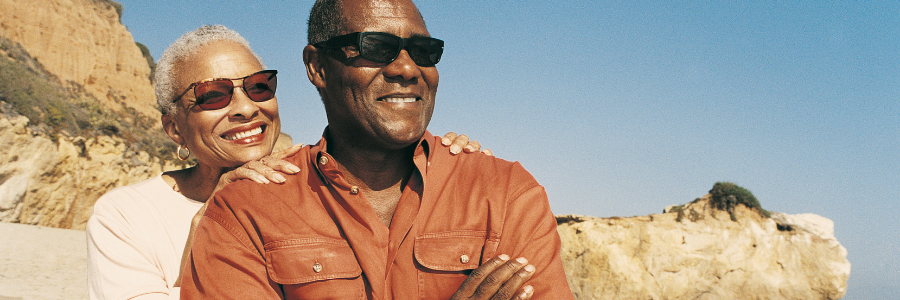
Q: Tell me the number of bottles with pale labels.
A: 0